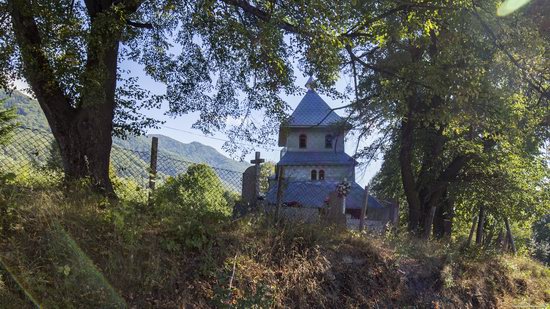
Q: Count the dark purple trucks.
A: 0